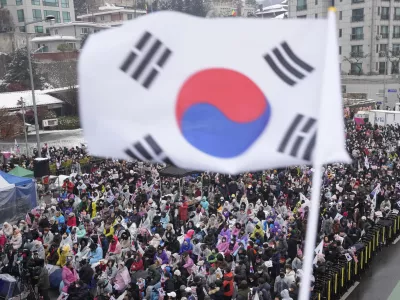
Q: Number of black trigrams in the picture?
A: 4